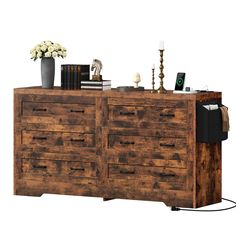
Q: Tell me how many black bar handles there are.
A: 12